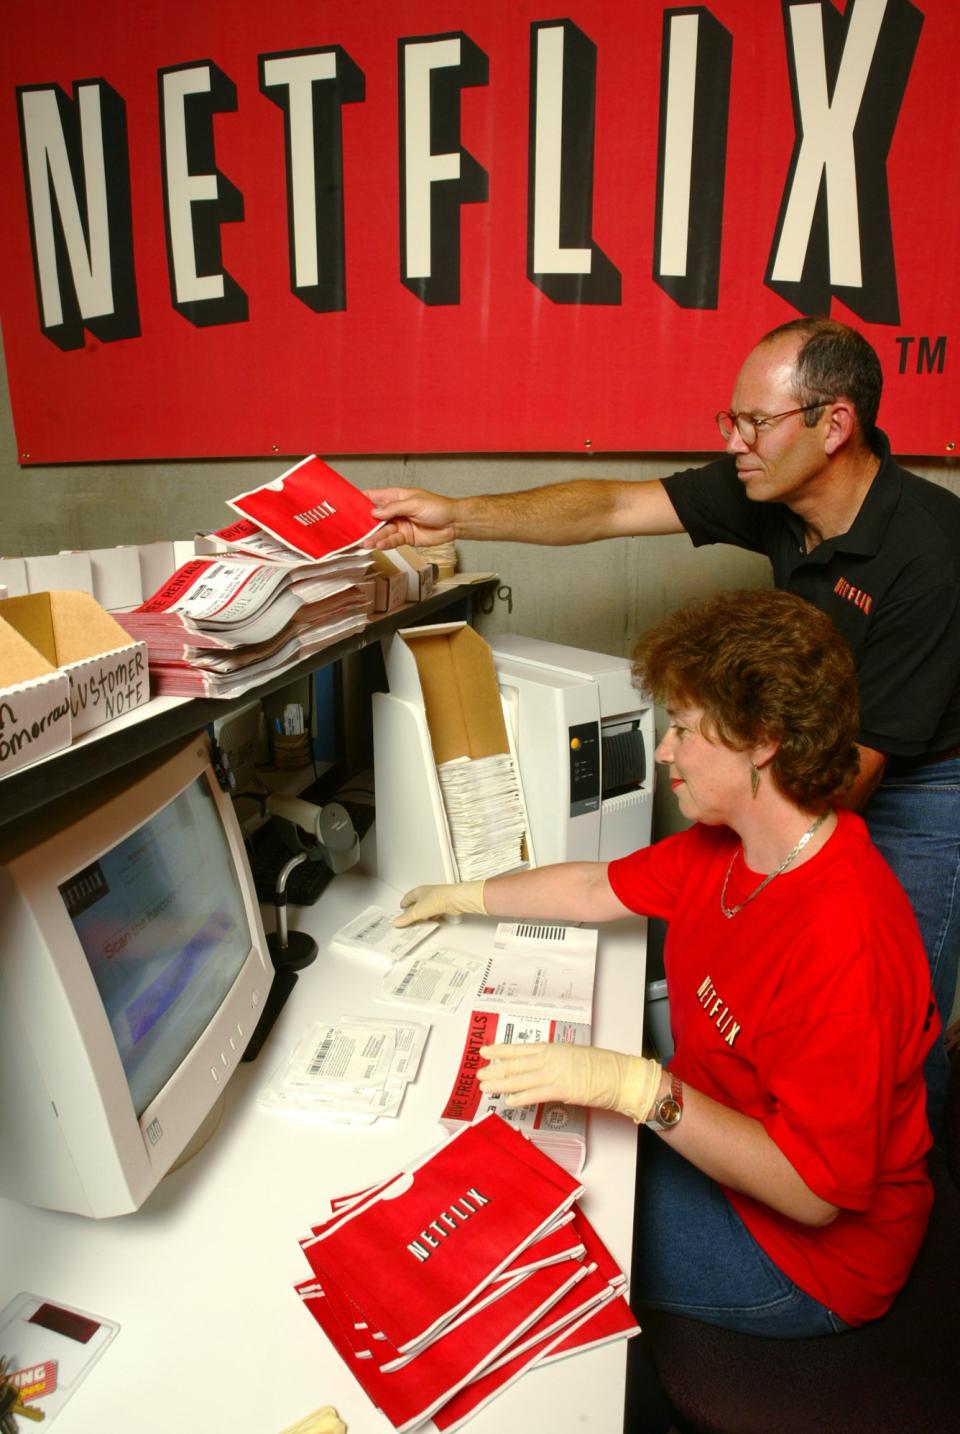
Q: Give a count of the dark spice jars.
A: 0